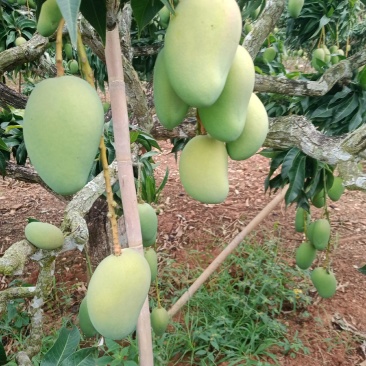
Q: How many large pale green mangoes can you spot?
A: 7